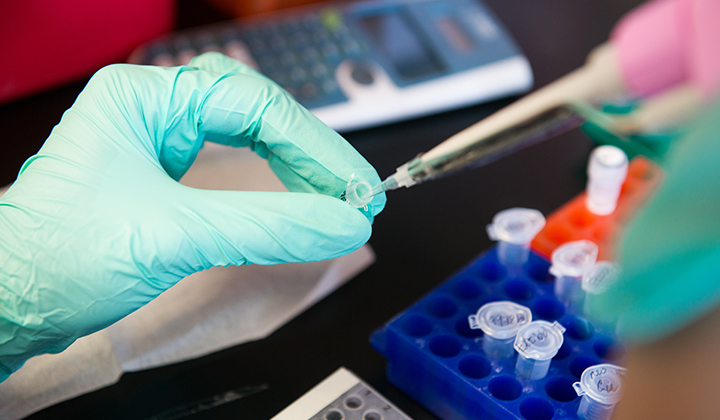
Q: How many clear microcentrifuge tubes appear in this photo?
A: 7